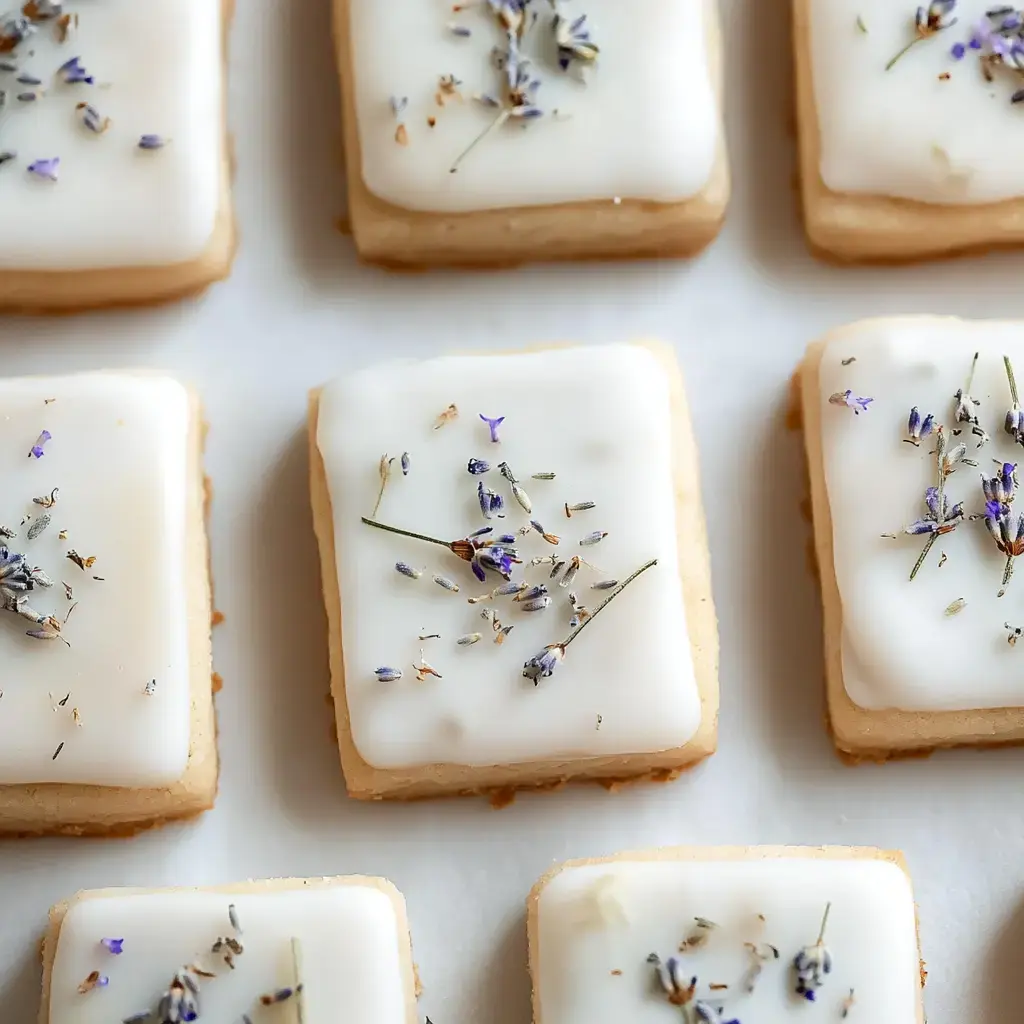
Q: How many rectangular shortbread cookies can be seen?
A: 8